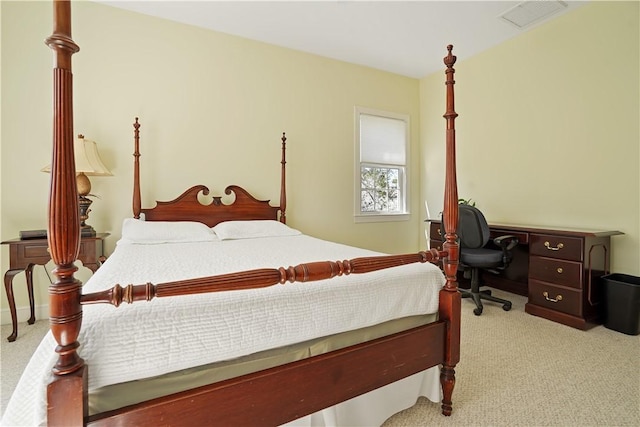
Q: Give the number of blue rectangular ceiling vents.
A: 0